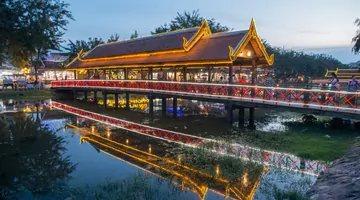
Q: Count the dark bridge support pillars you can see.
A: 12